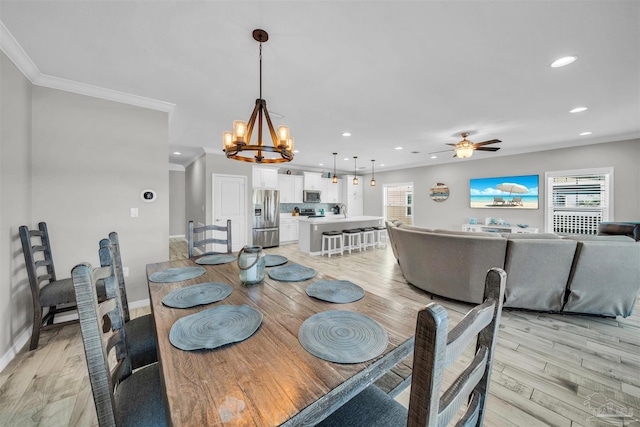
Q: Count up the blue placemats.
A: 8